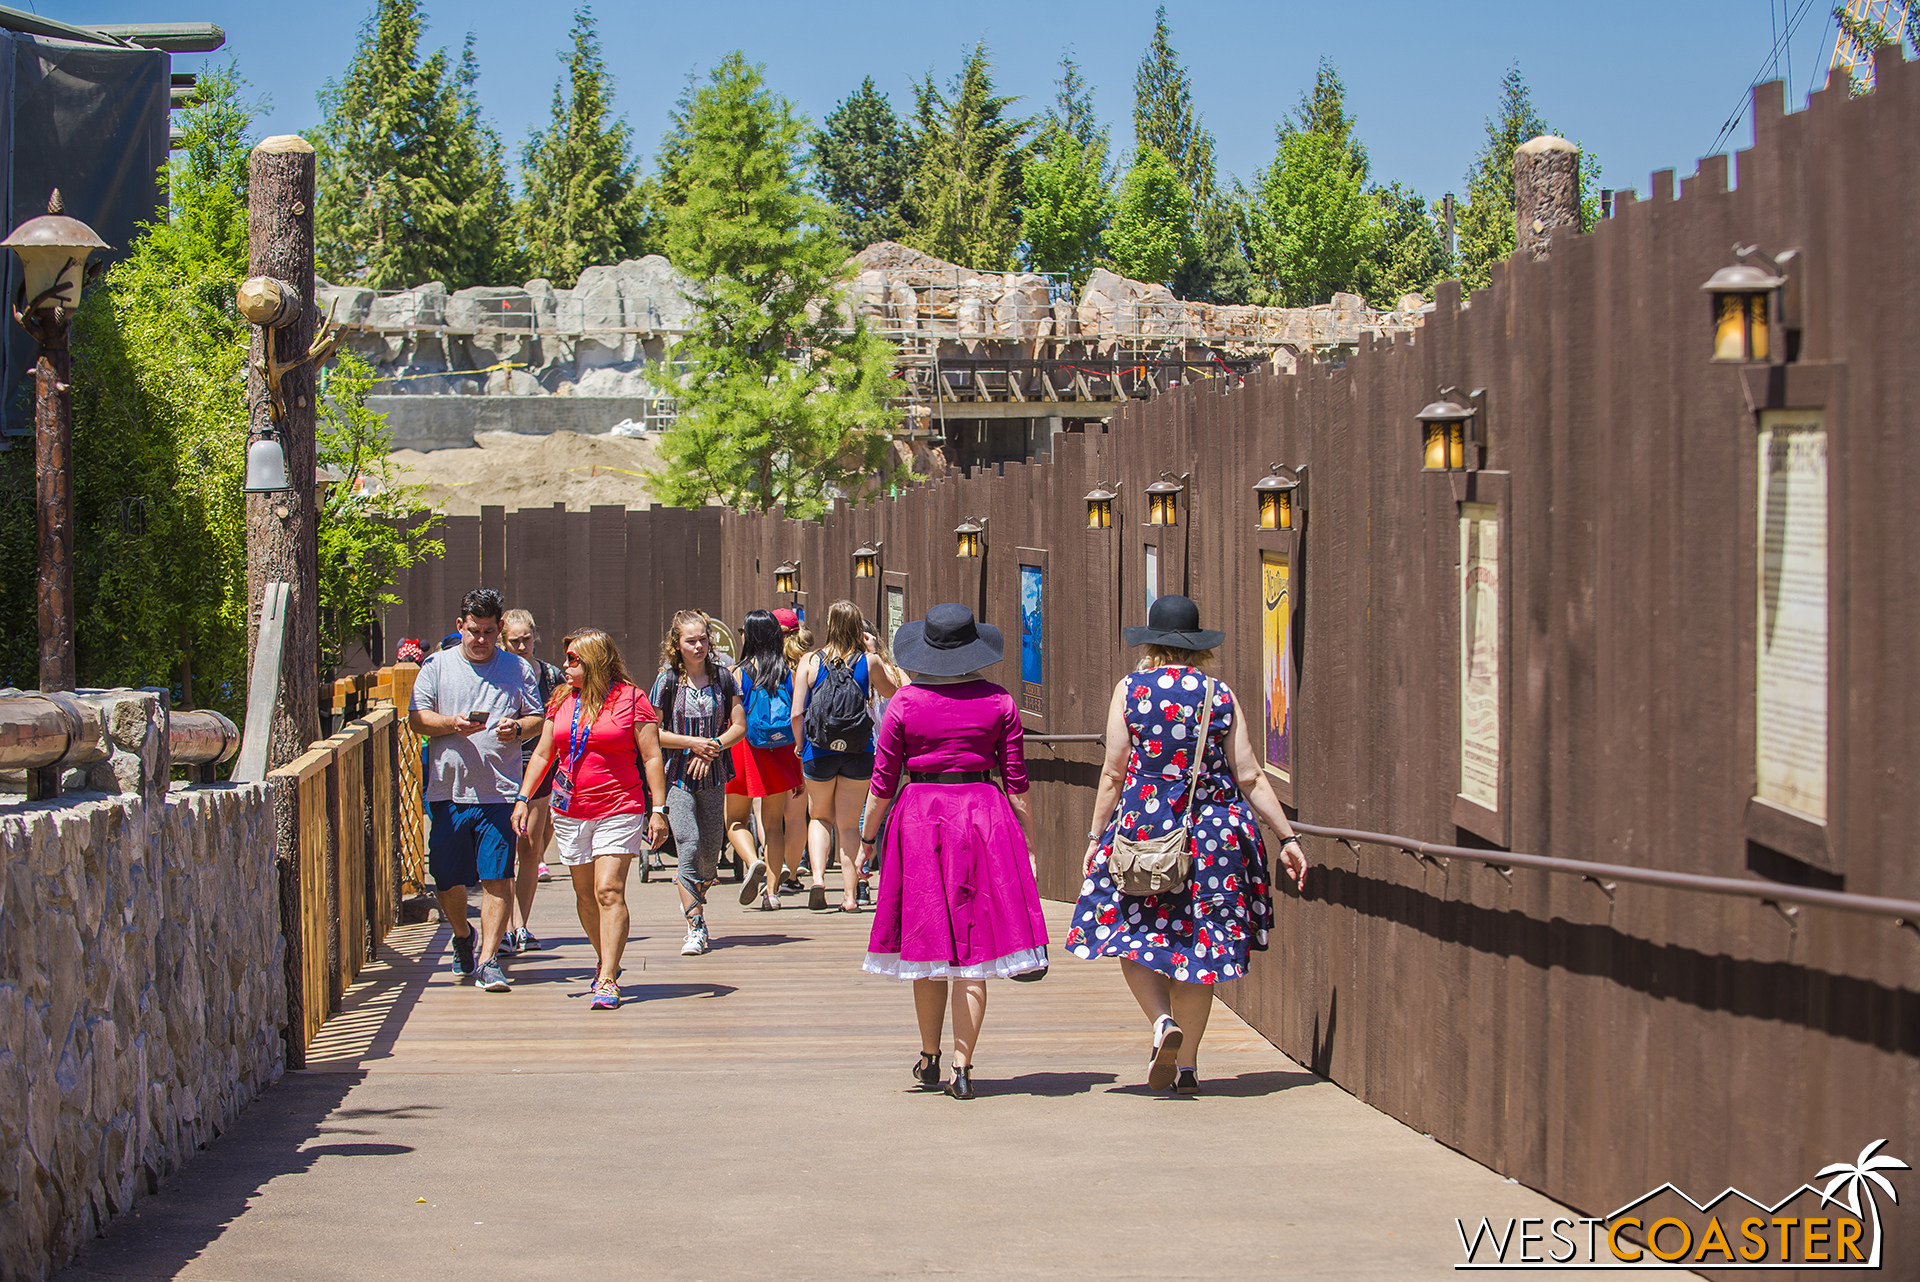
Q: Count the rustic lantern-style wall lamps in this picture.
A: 8